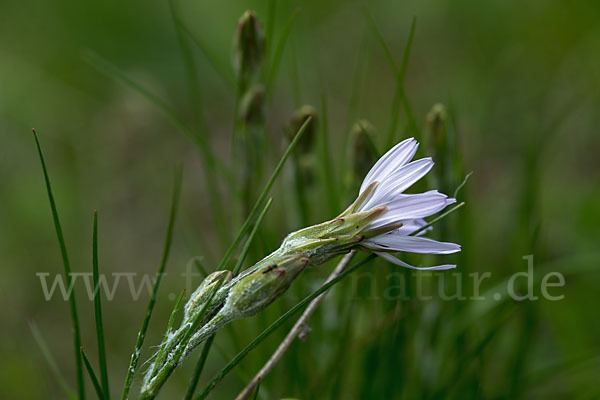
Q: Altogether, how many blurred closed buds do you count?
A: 5